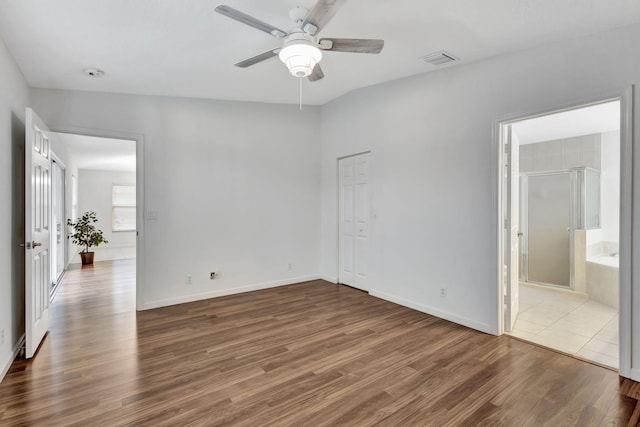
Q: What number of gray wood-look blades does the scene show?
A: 5